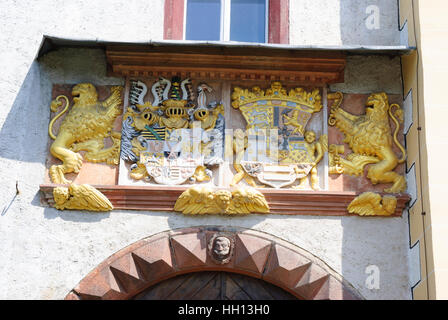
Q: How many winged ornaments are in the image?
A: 3